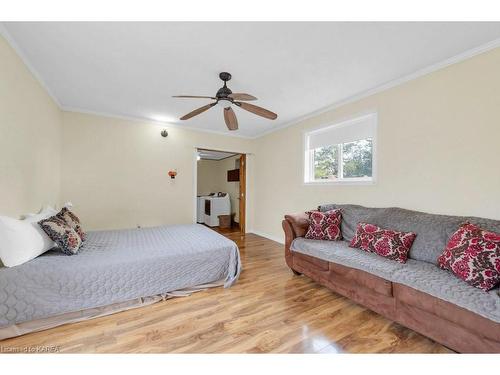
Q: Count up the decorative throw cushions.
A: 5